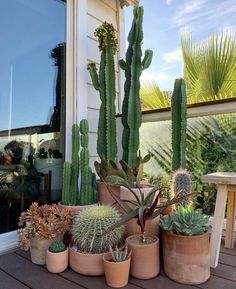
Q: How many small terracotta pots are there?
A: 2